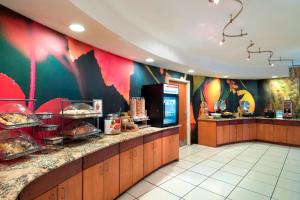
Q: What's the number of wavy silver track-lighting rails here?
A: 2